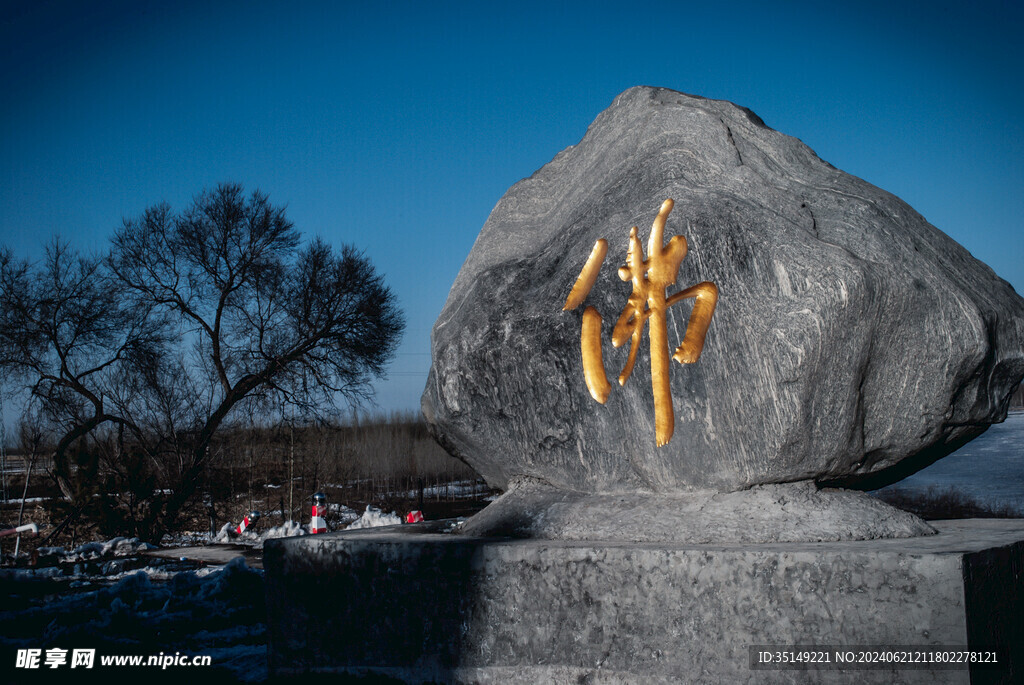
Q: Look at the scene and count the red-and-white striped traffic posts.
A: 3